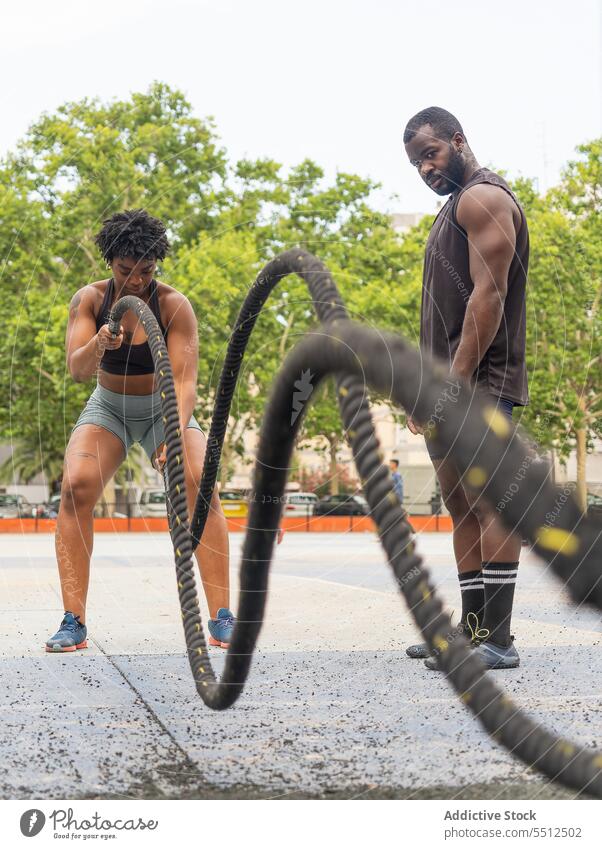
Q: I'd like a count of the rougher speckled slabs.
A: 2